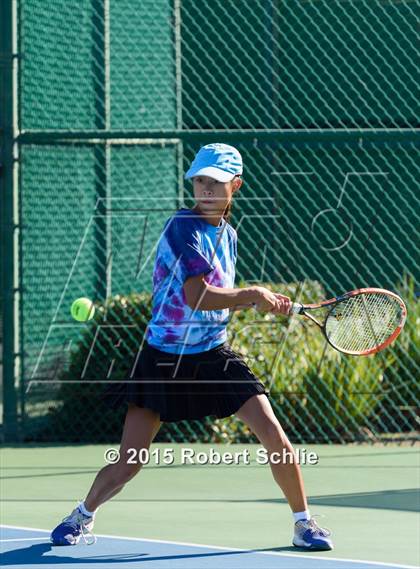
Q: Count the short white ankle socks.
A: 2